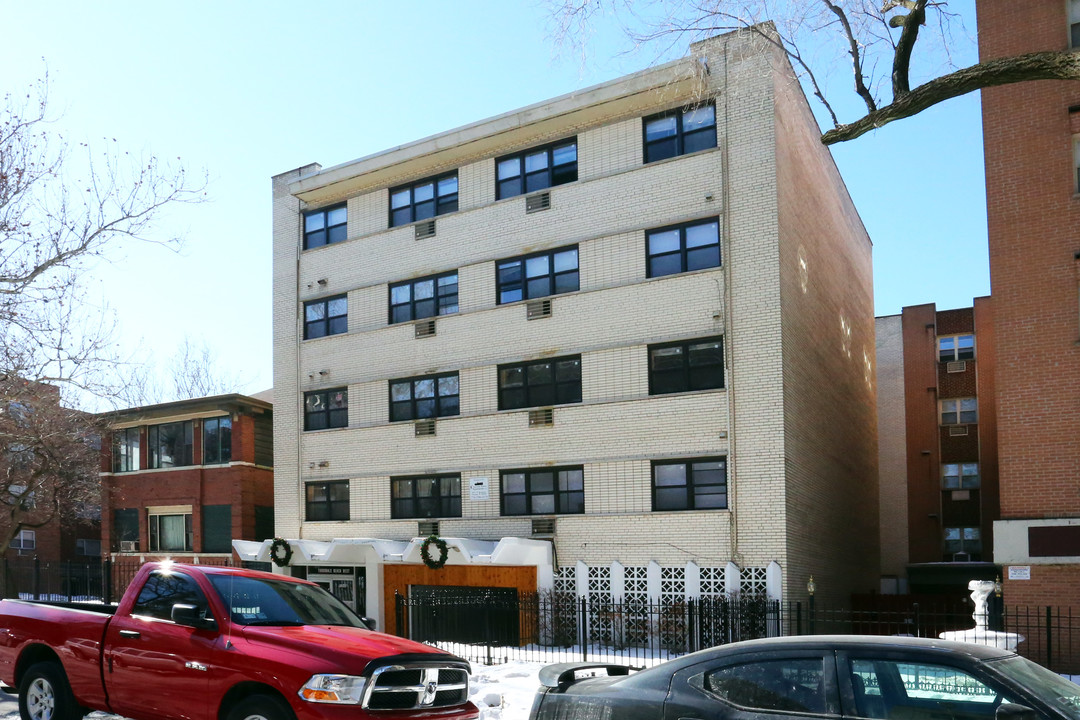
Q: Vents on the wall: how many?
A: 8